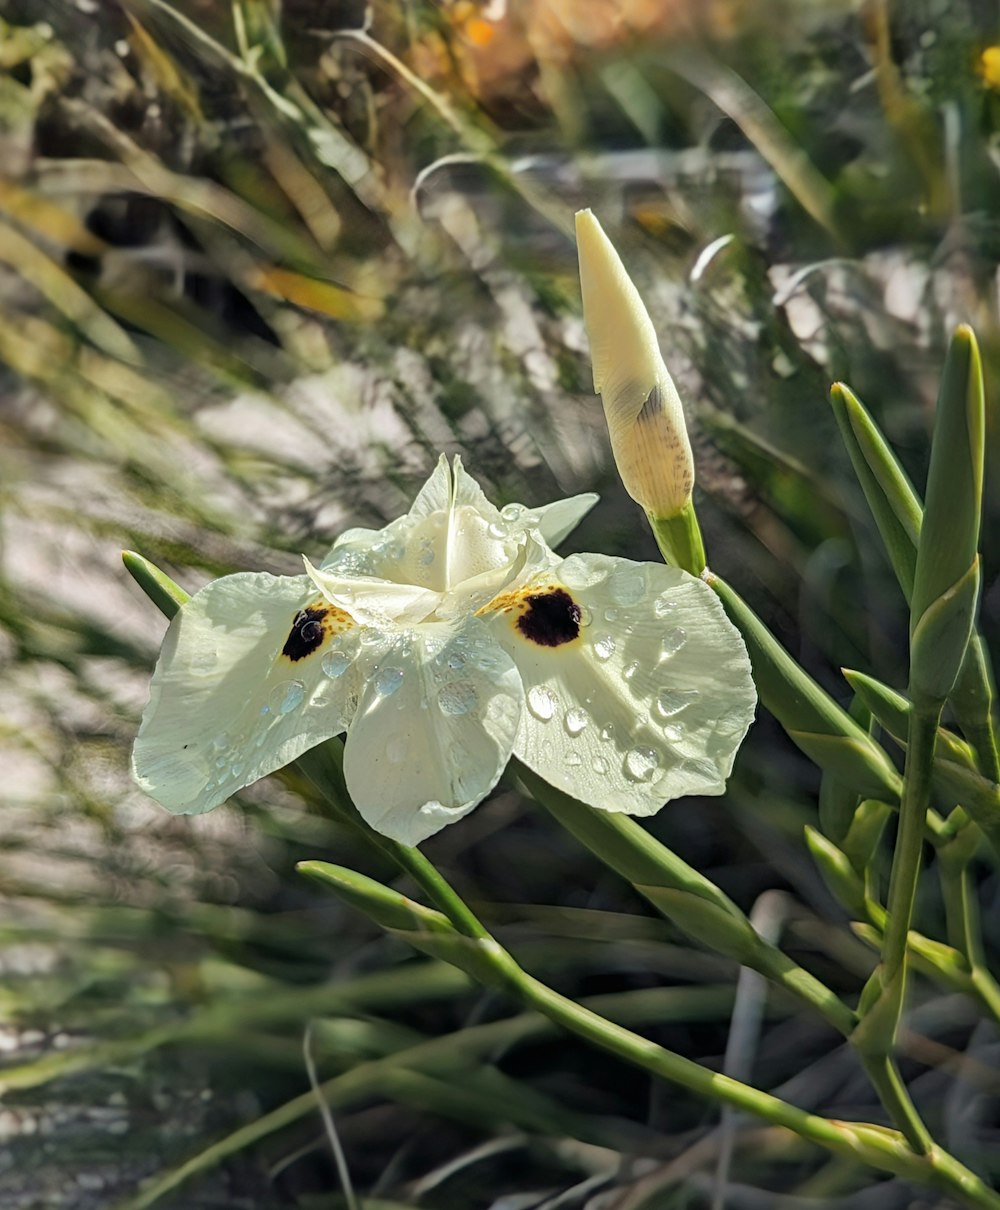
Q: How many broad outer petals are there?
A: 3